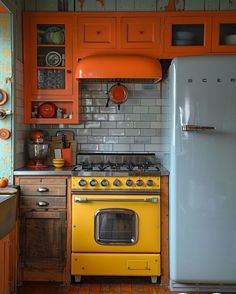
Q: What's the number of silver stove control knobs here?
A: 7